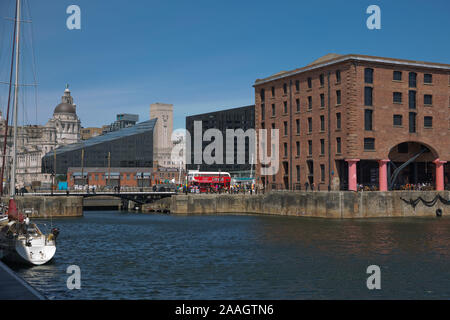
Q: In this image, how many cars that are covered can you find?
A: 0